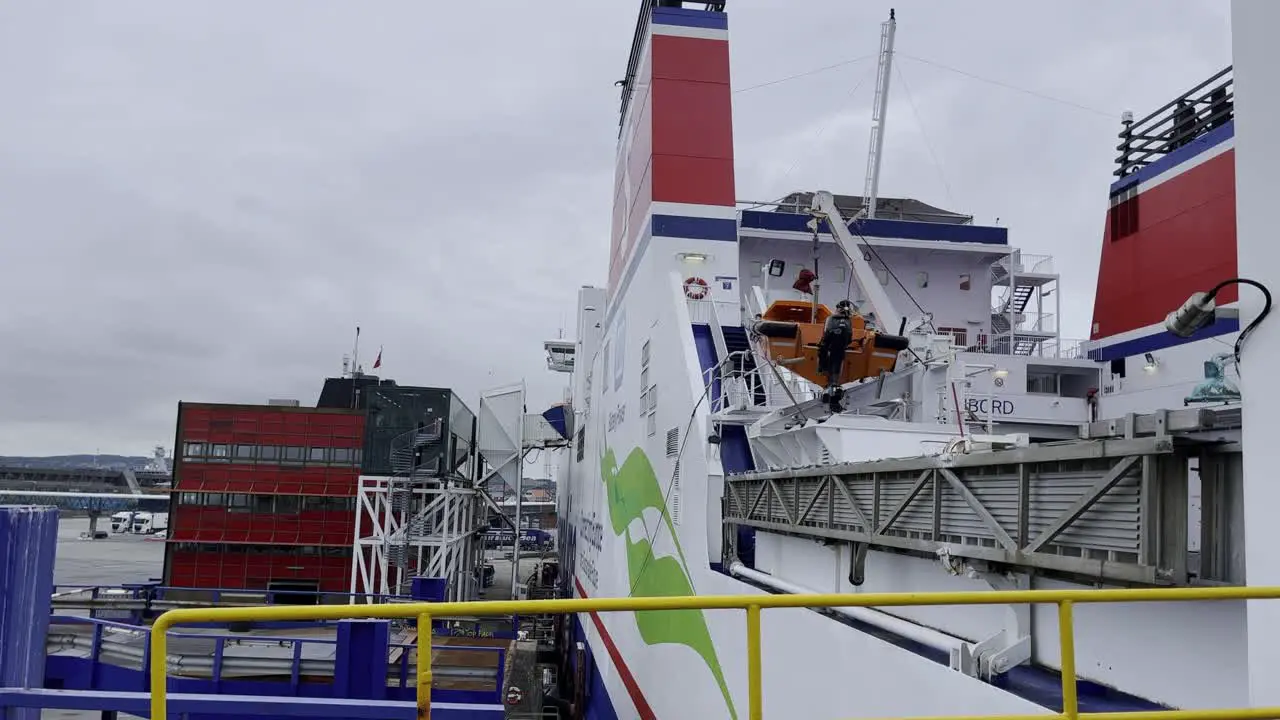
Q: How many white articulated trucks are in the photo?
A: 2